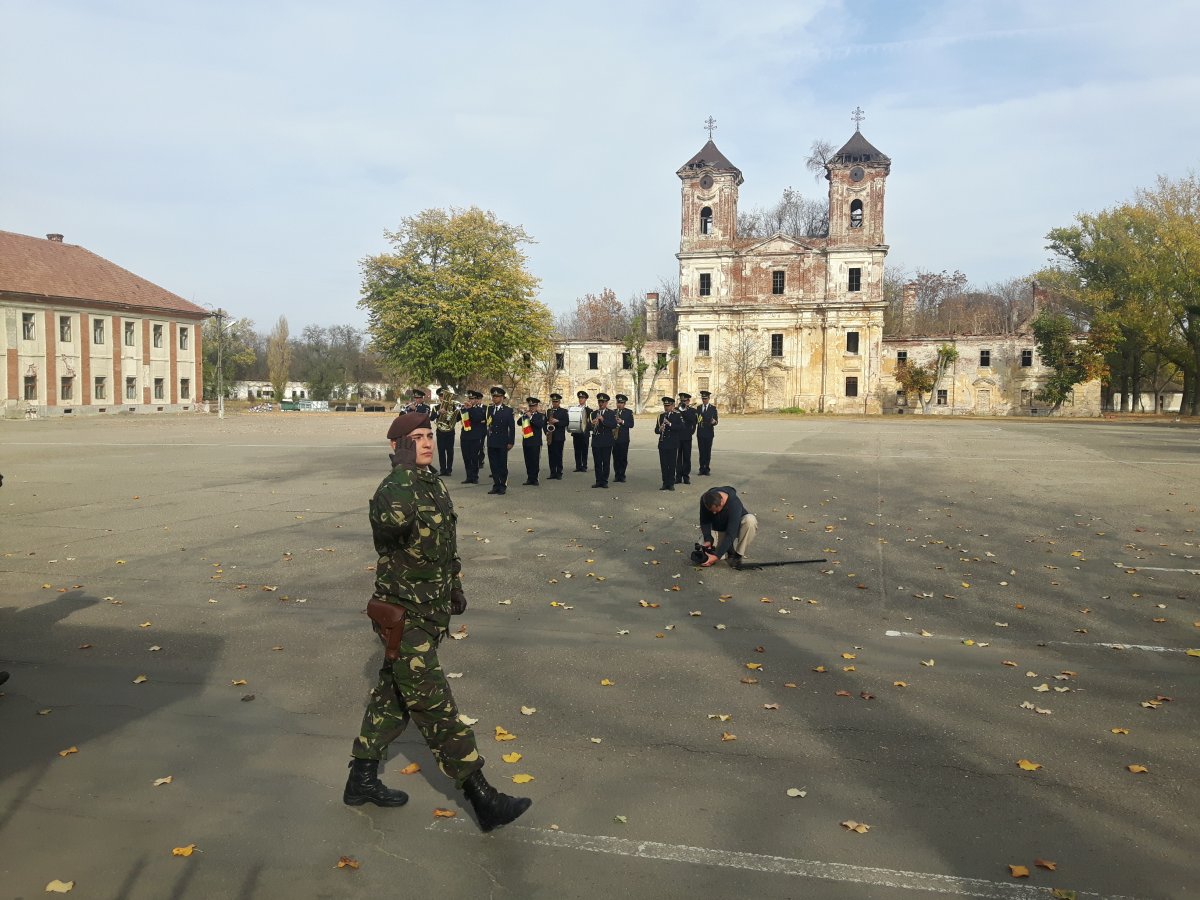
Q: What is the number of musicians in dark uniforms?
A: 13